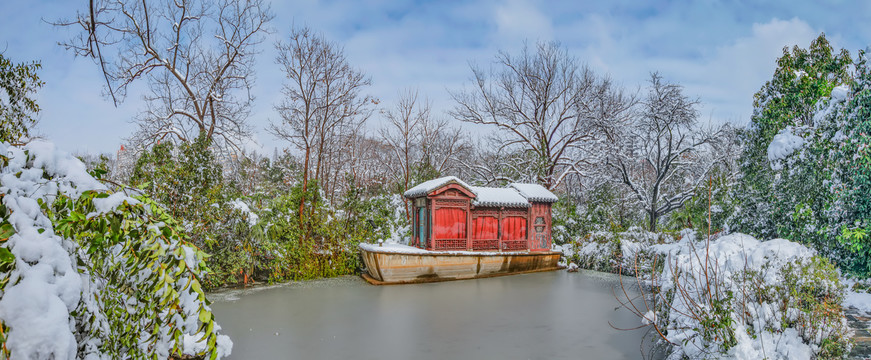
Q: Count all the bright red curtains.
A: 3